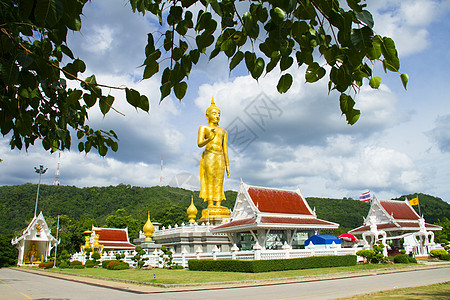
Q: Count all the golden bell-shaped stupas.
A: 2